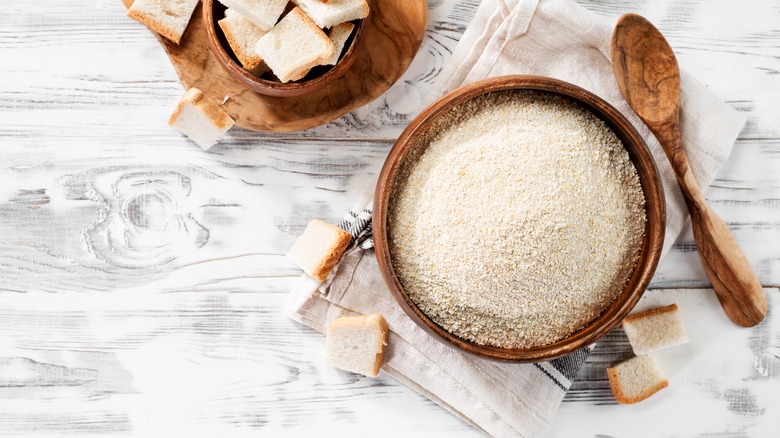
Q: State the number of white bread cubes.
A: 11